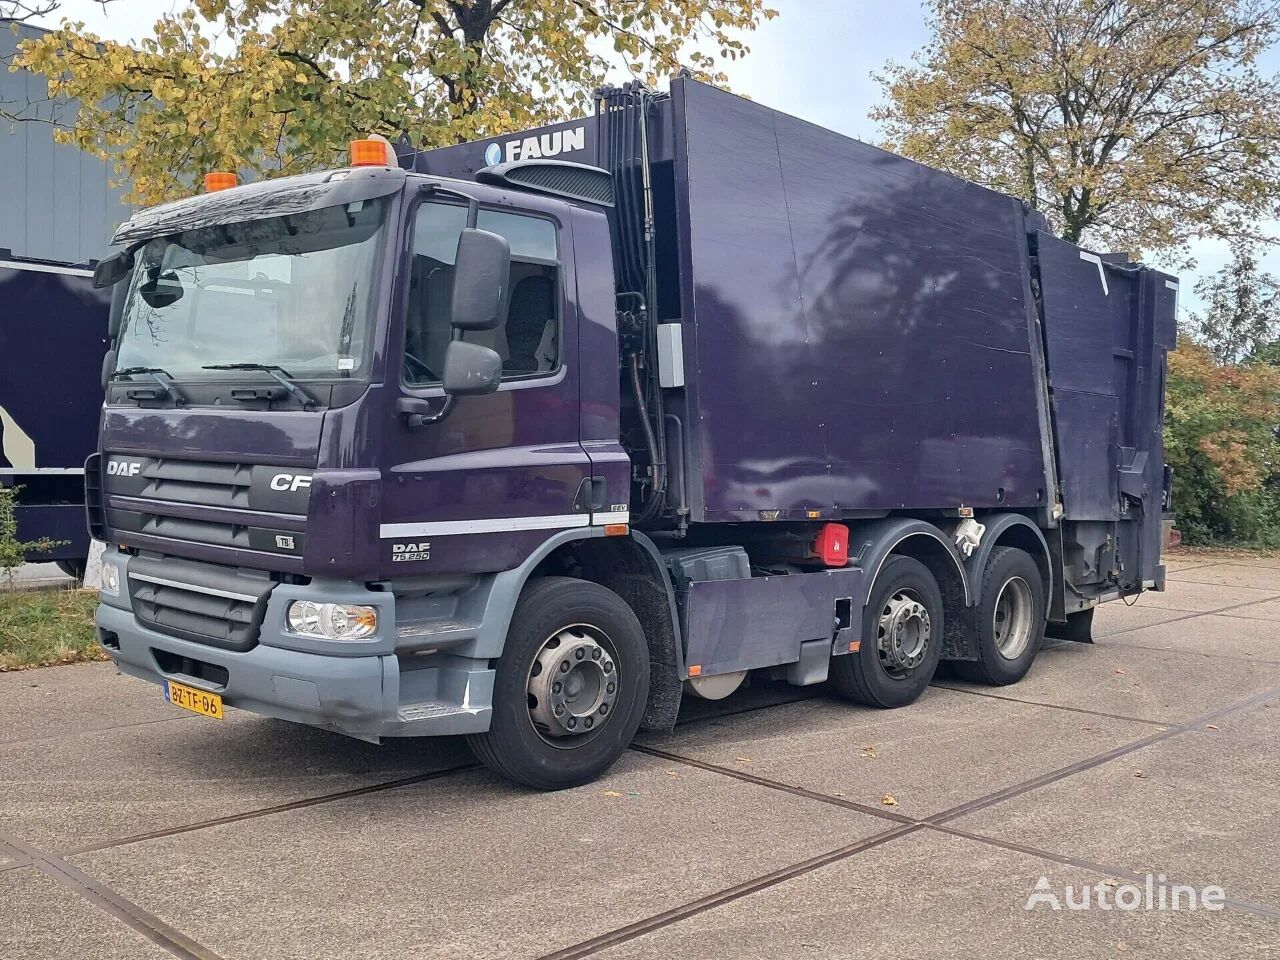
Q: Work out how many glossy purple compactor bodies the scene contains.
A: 1